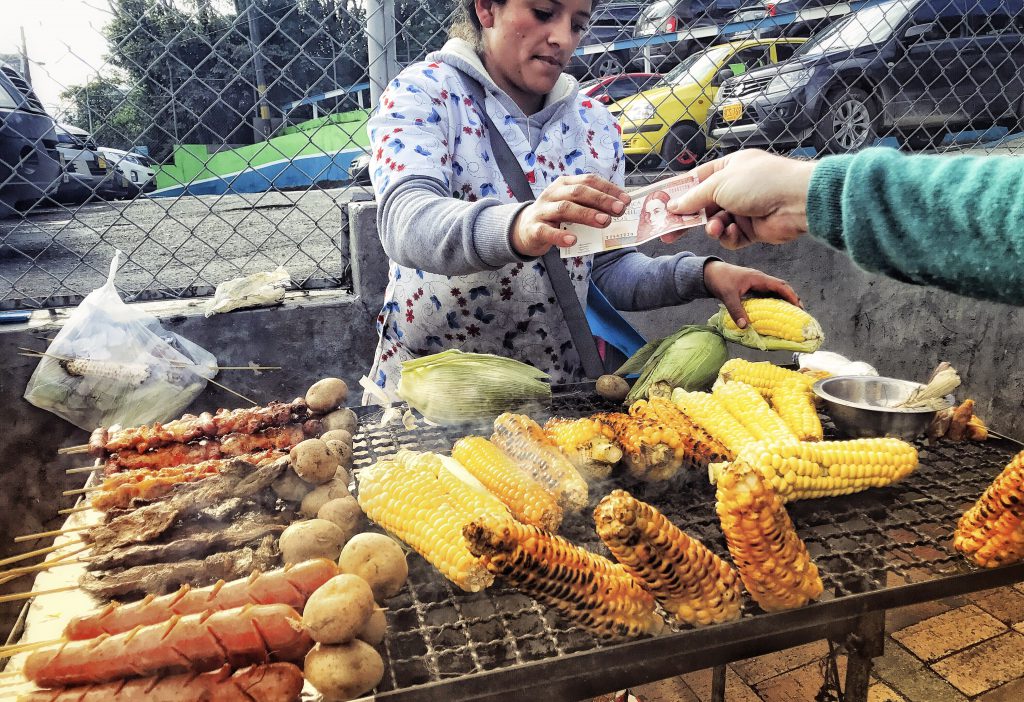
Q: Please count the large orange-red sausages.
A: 3